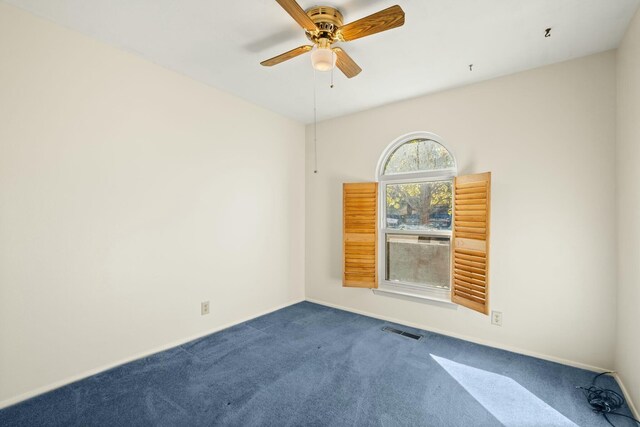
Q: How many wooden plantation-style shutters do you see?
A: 2